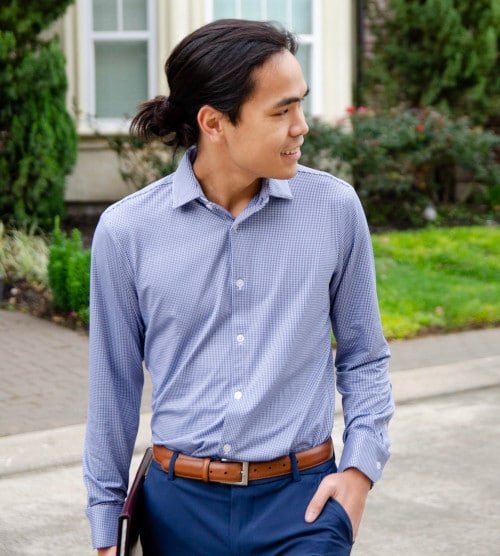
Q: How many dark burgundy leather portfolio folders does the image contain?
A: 1